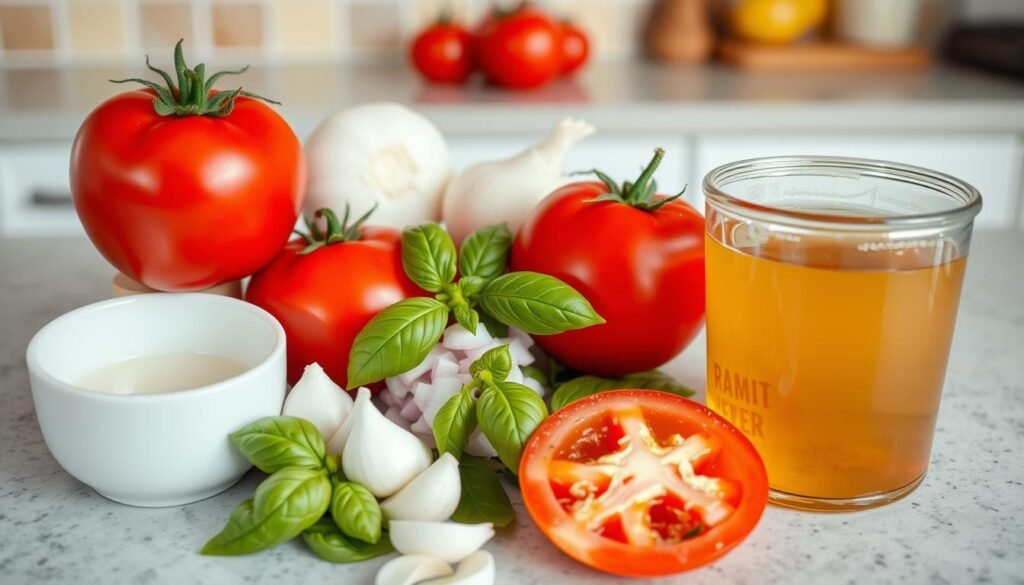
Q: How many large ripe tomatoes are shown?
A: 3